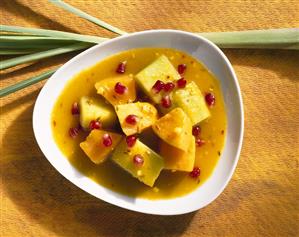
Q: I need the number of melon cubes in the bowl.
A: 9